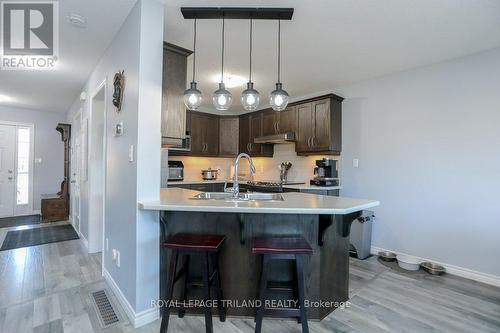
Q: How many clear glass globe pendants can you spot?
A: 4